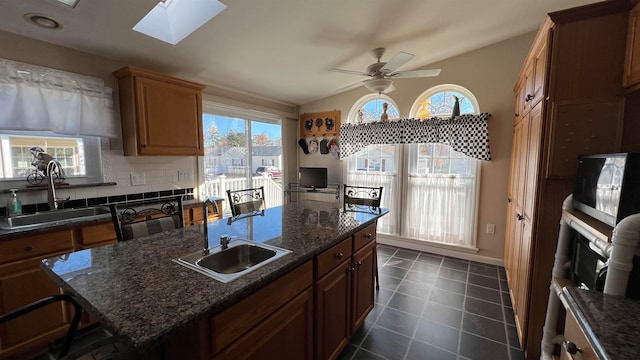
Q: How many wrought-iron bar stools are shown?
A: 4